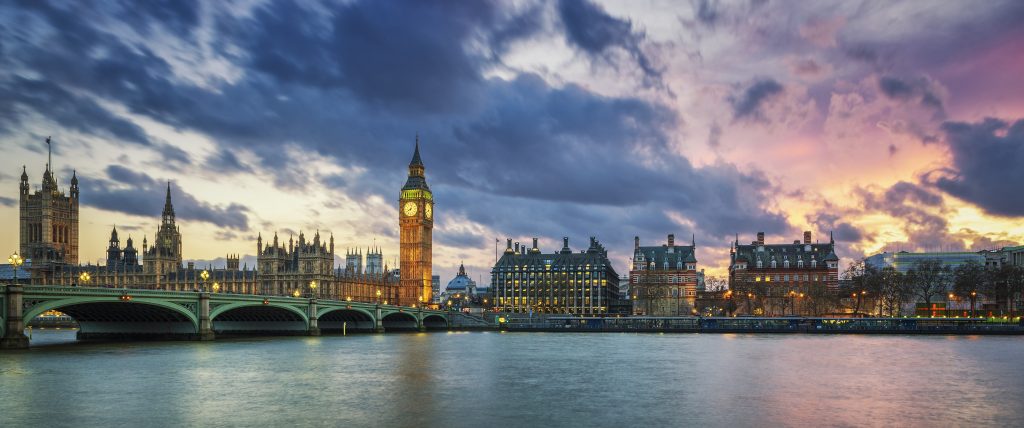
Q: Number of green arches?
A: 5